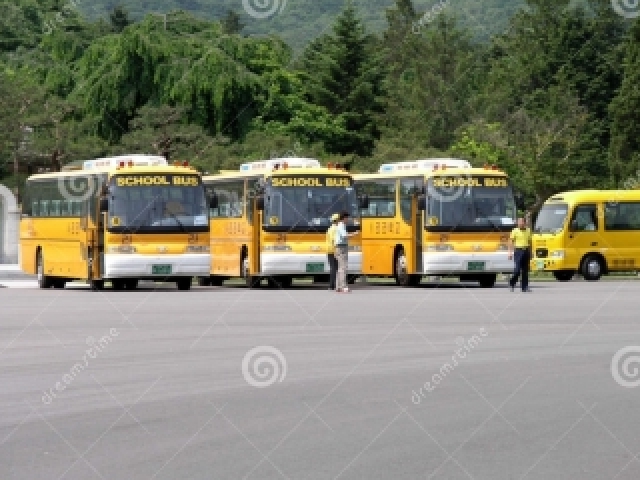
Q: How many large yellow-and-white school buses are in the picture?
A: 3